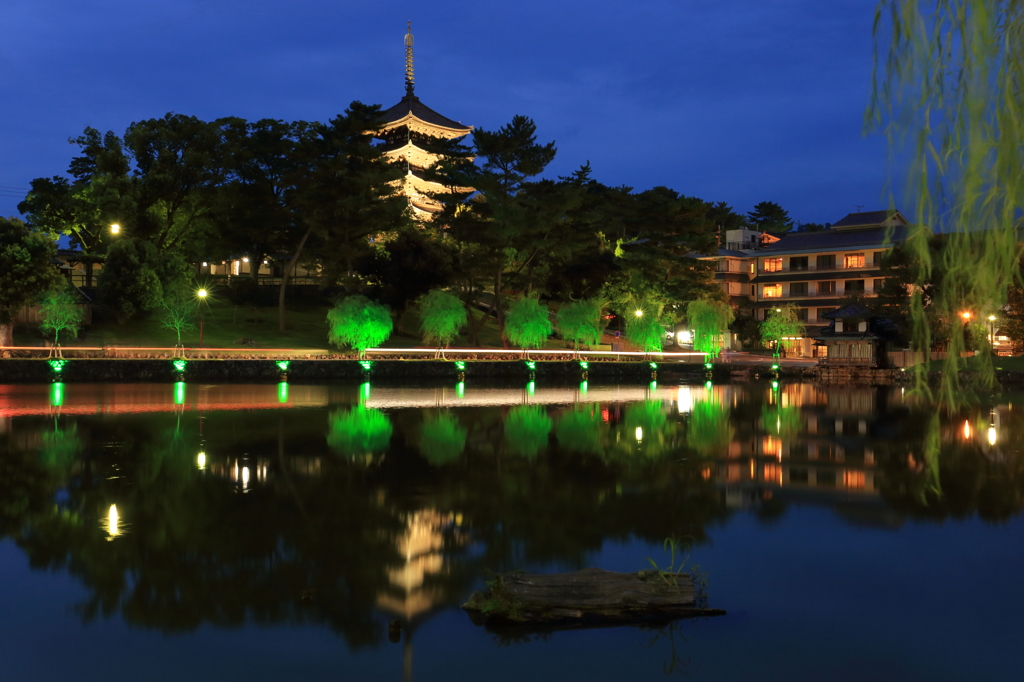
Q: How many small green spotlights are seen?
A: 10